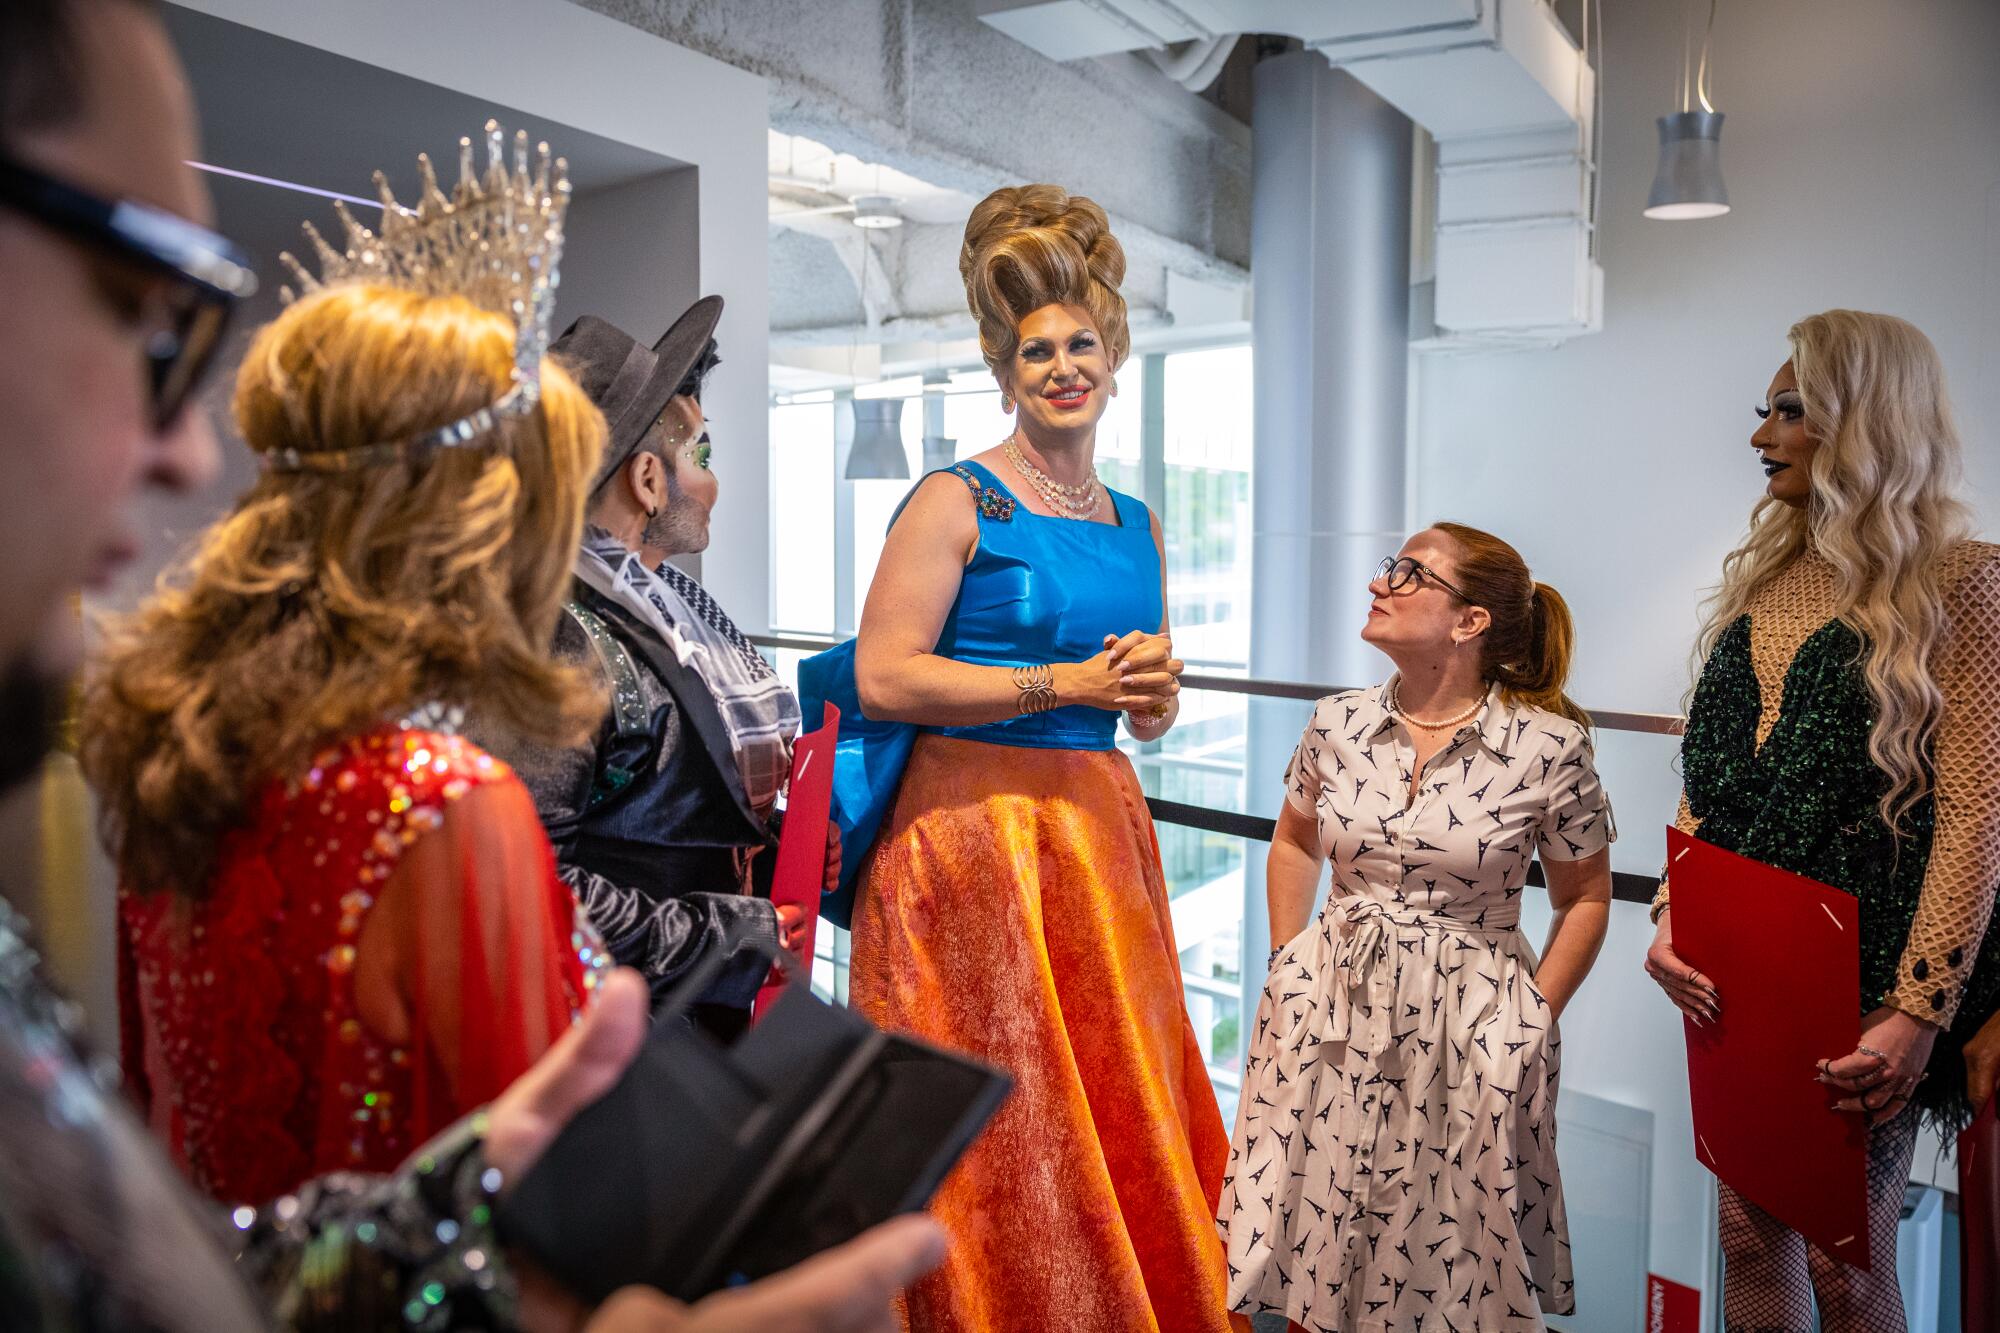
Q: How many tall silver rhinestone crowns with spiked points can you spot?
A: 1